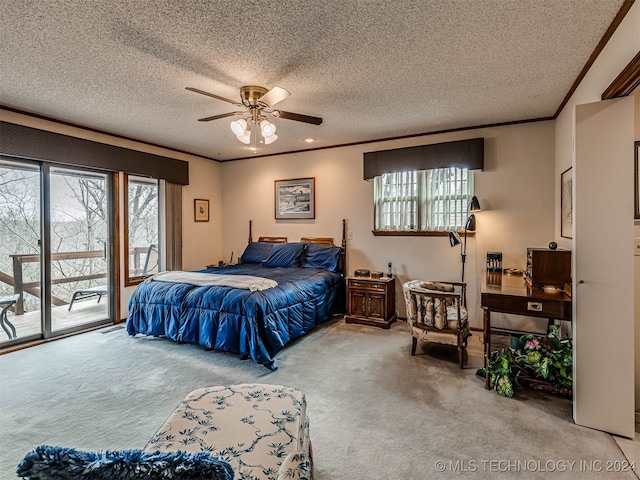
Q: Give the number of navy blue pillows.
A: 3